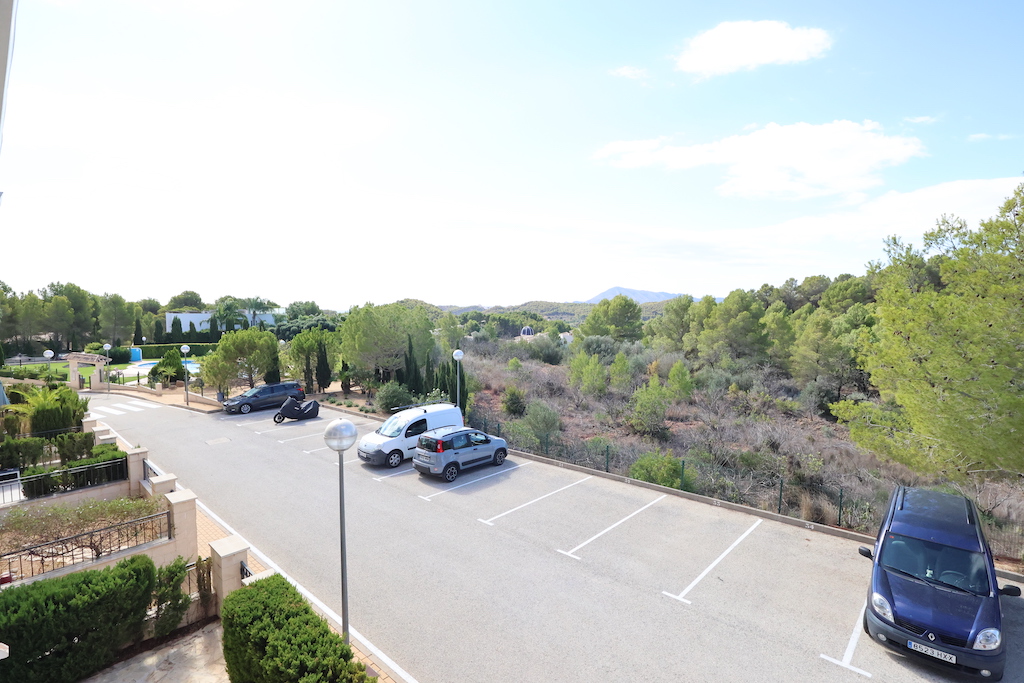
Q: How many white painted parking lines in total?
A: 12